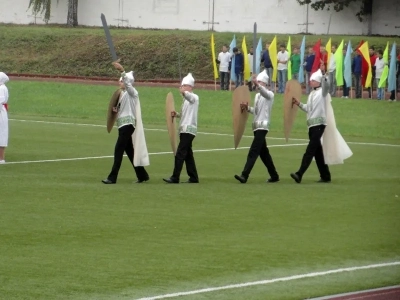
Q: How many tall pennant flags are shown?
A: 15